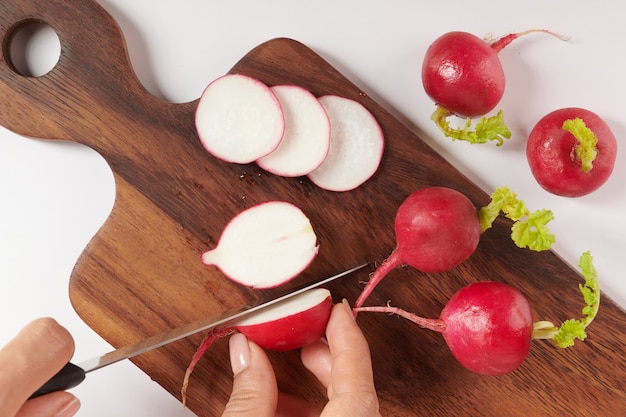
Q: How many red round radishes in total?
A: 4